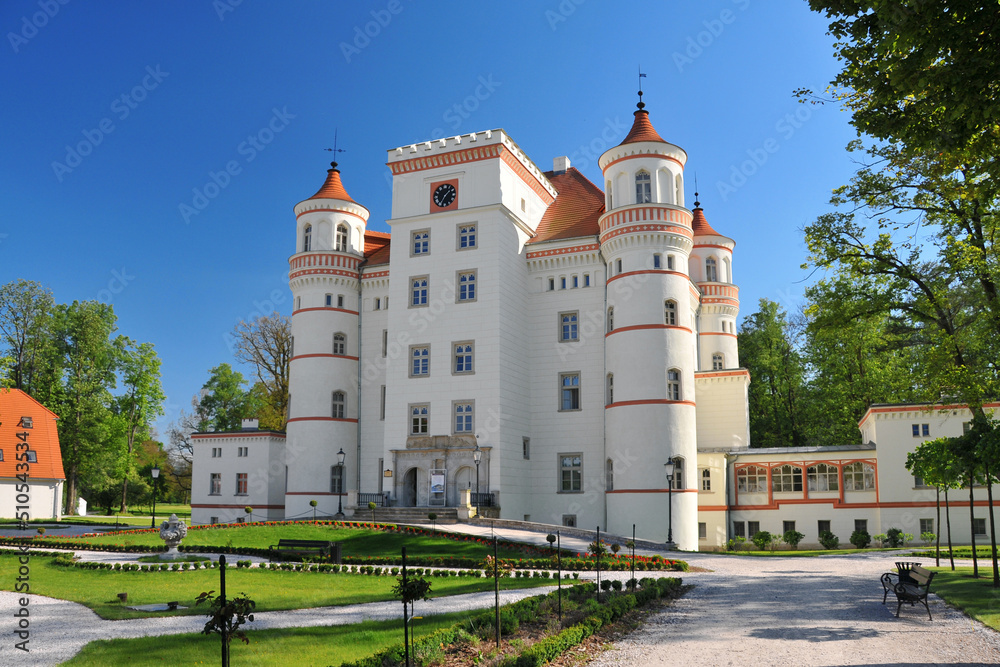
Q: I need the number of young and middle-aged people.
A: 0